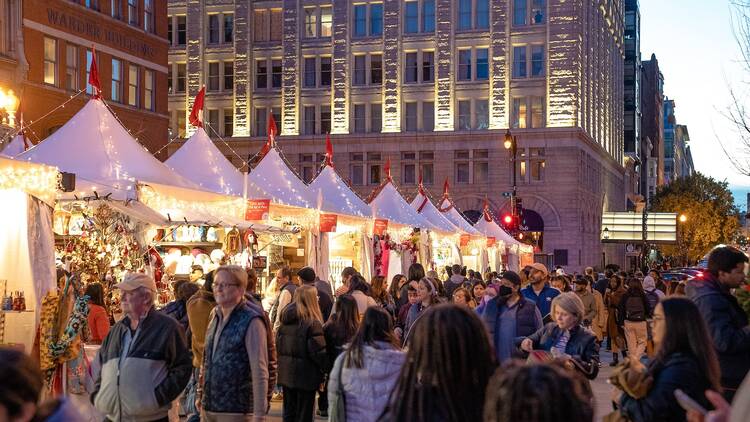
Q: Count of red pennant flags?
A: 8